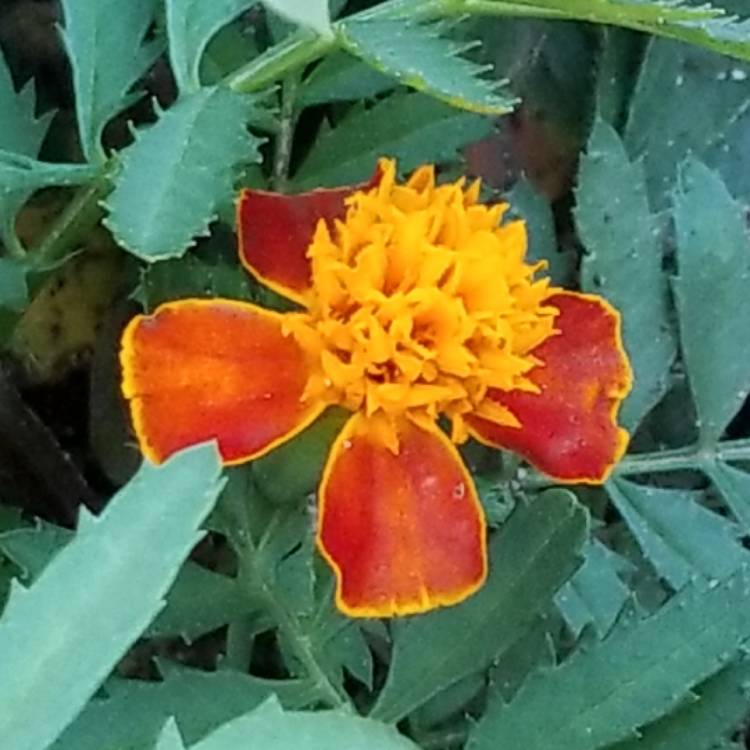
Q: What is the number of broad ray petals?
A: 4